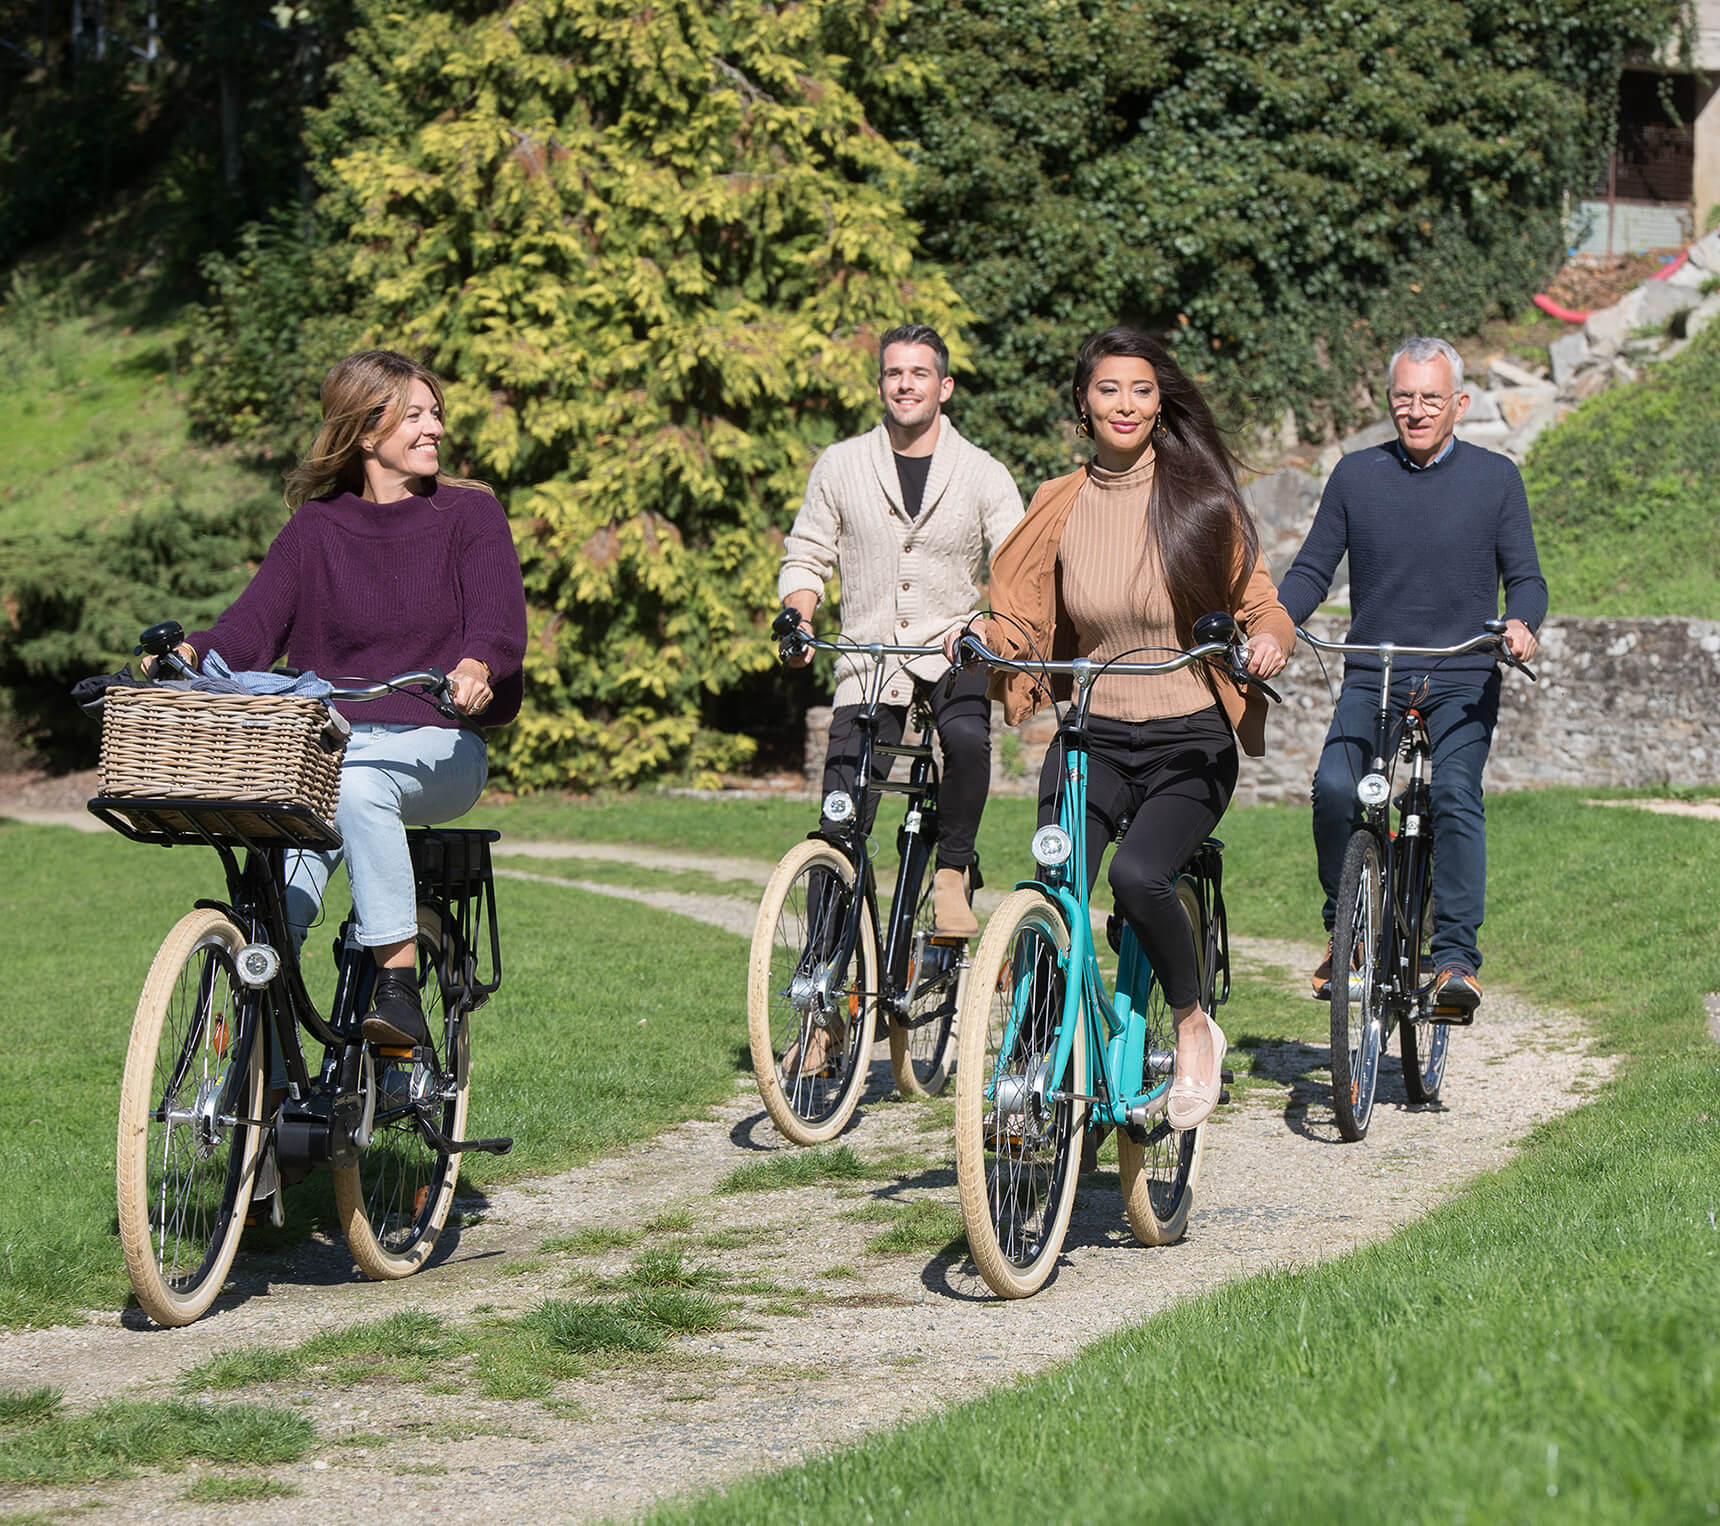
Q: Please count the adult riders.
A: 4